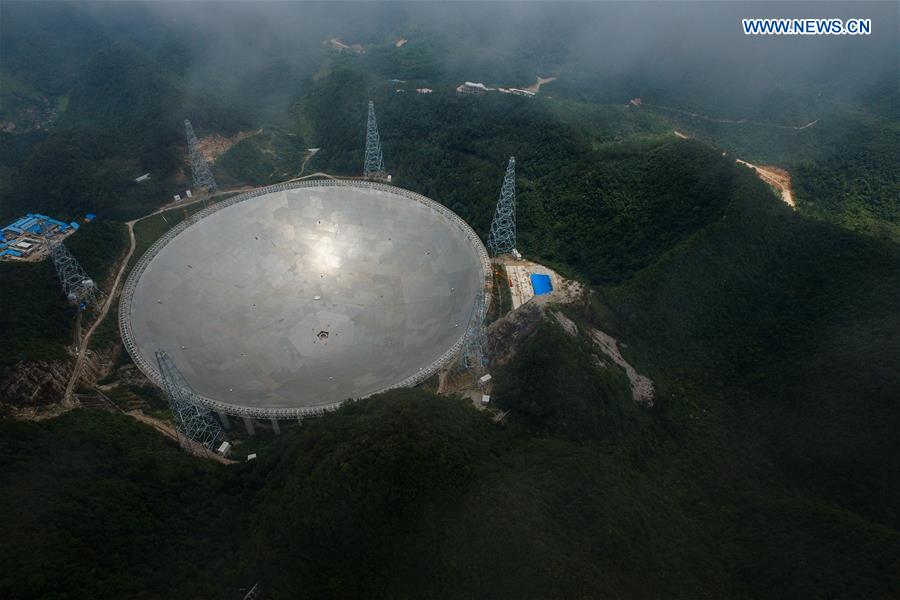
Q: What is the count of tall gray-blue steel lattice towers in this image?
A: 6